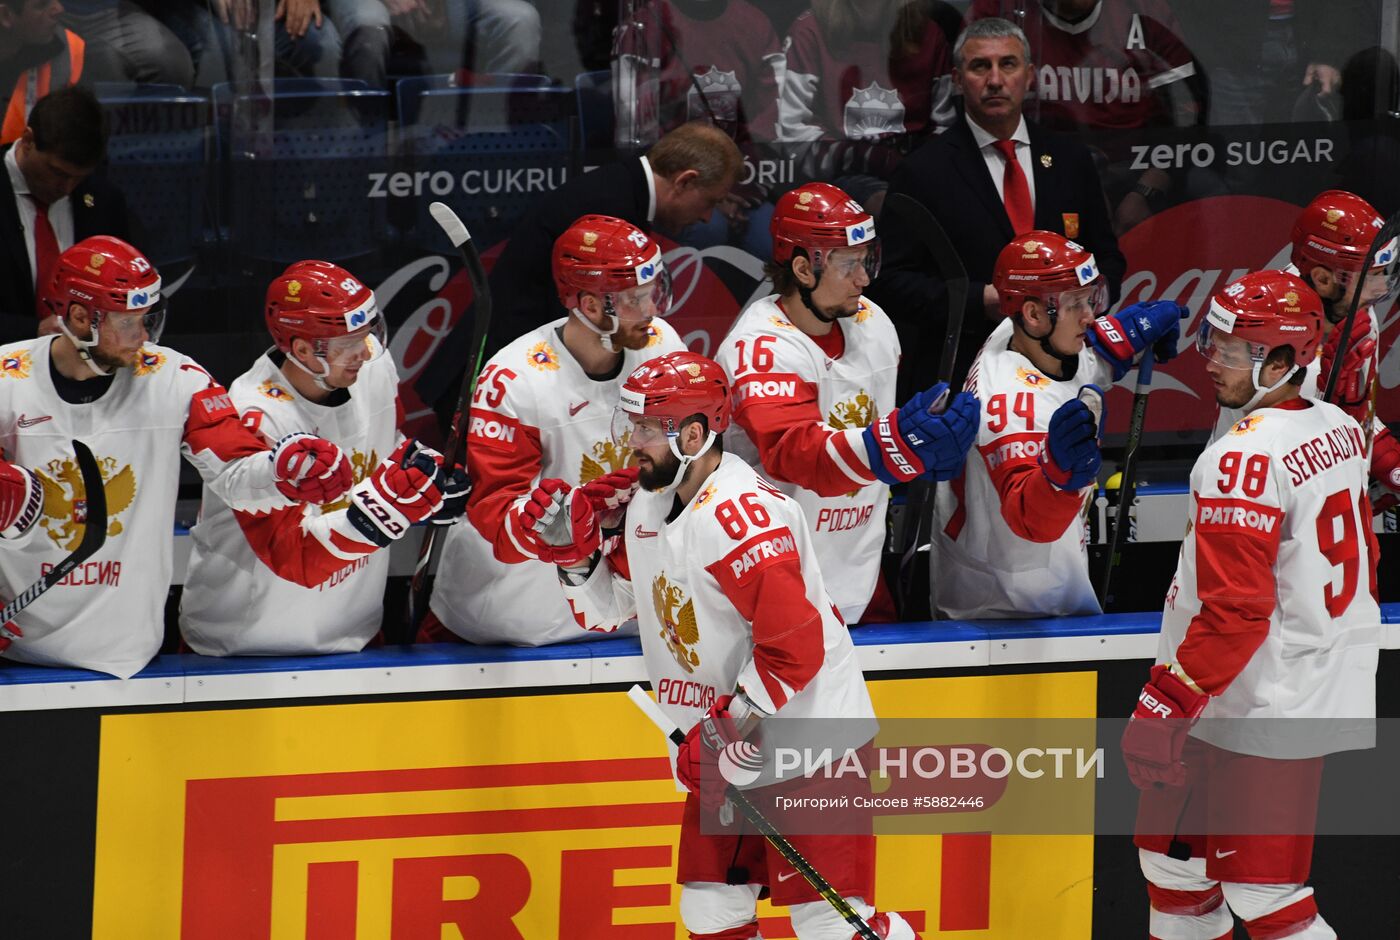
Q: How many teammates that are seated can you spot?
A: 6